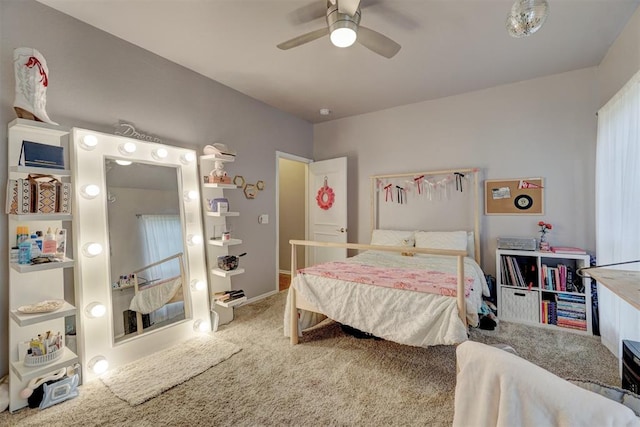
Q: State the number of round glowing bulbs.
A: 12